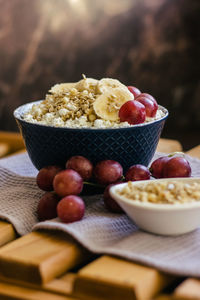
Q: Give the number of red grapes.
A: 14